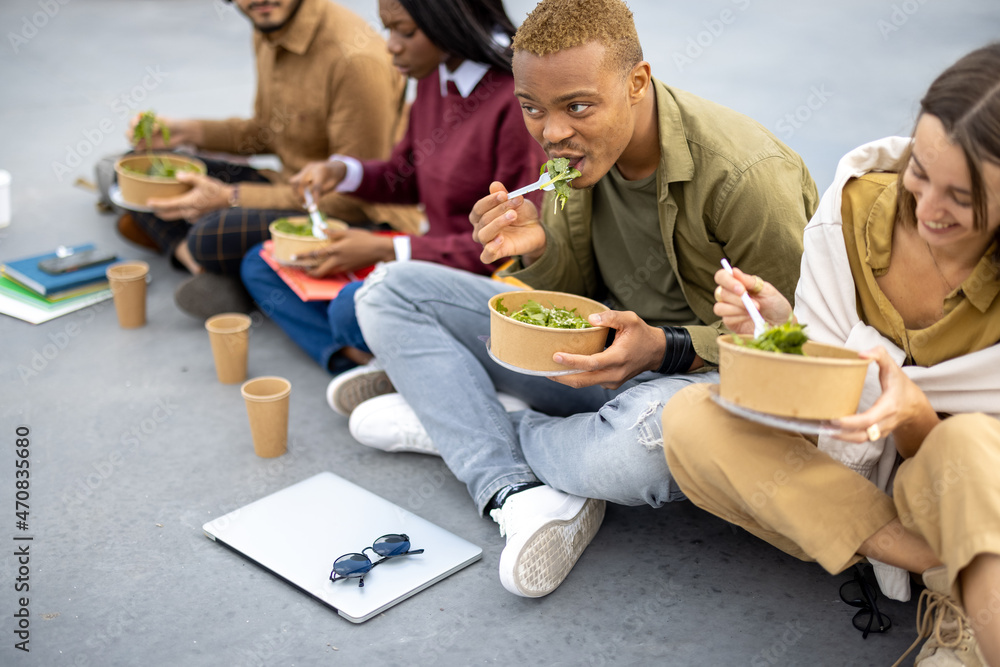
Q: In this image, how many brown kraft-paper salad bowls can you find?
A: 4